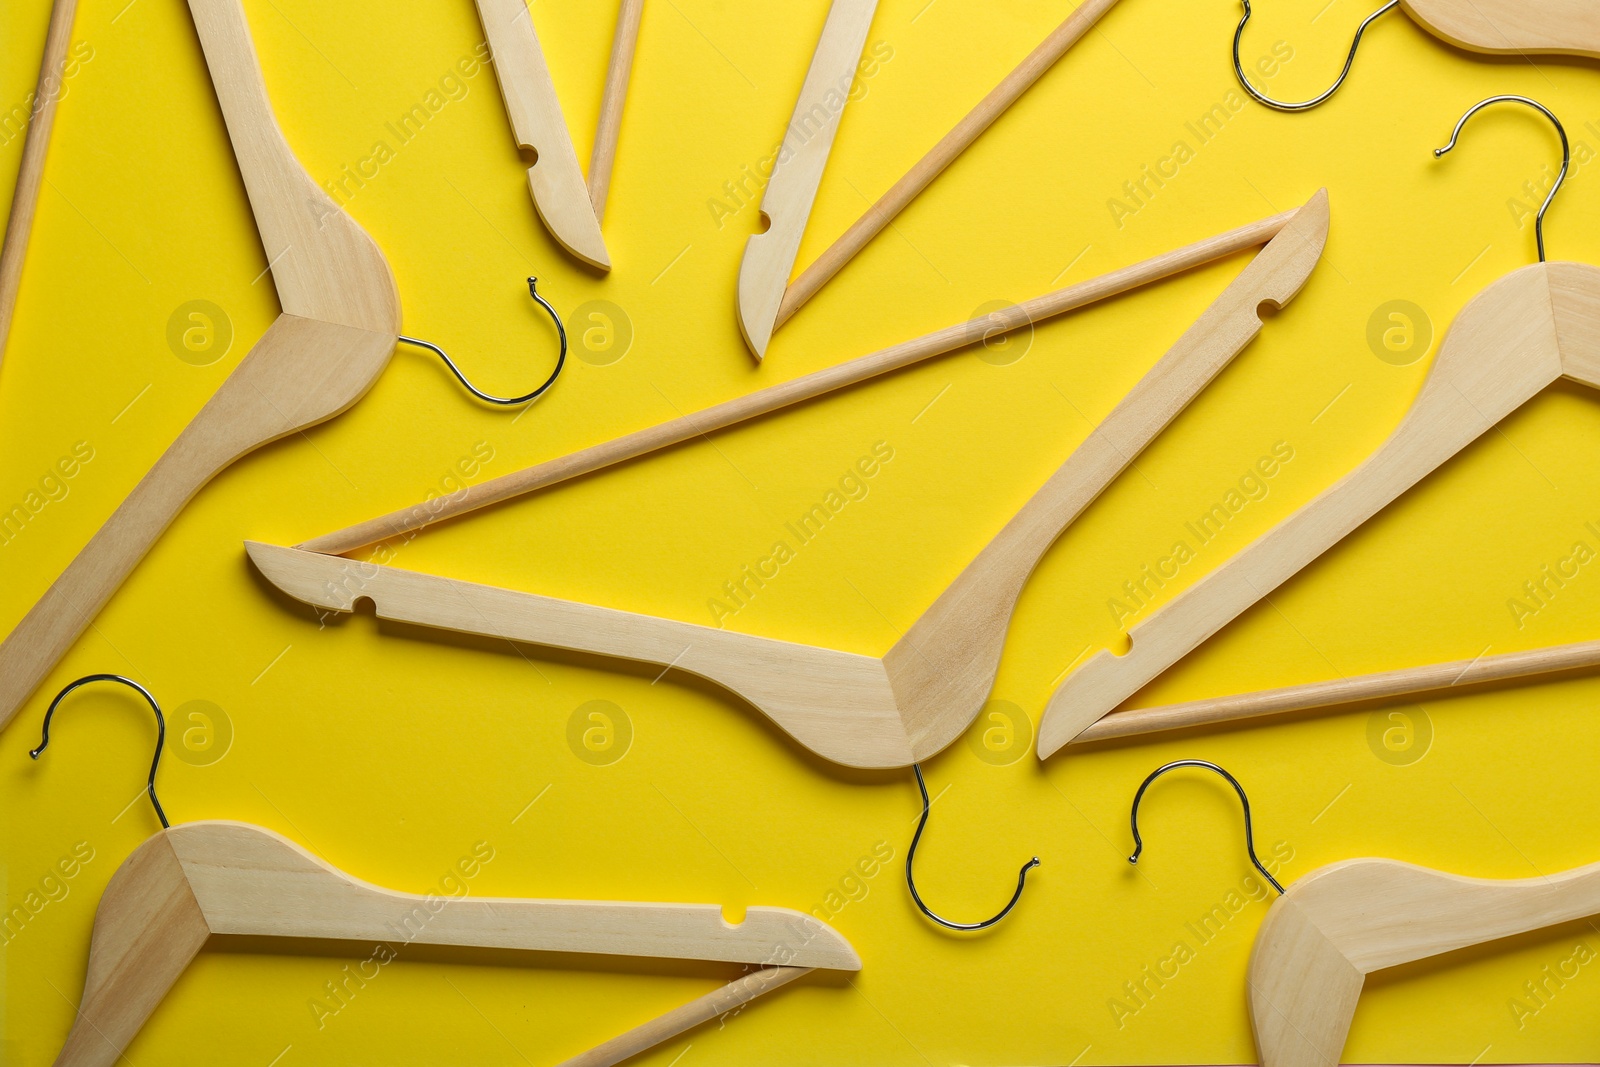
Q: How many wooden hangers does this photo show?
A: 8